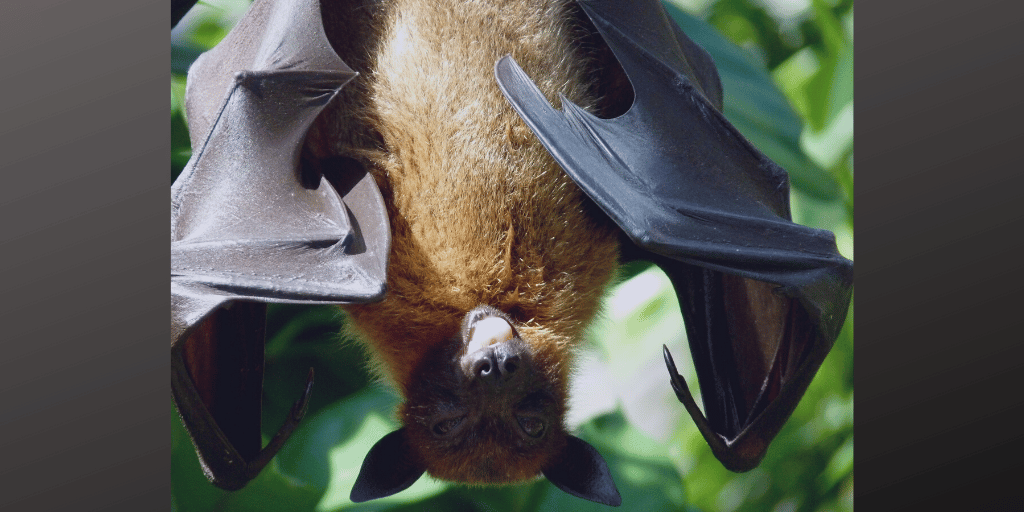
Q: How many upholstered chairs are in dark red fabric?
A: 0